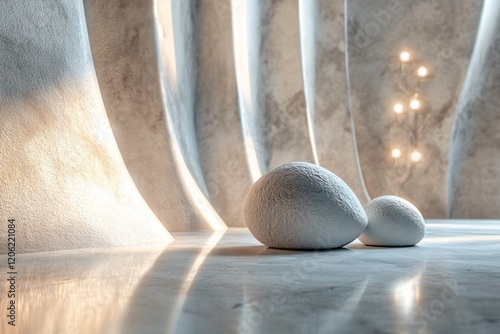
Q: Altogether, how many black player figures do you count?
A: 0